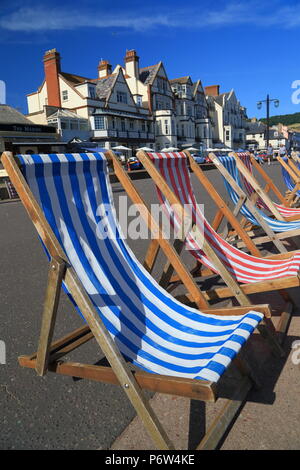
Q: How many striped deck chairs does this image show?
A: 5